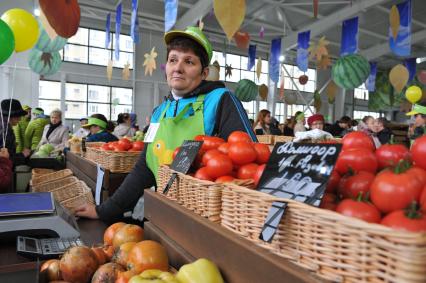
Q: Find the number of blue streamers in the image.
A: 11